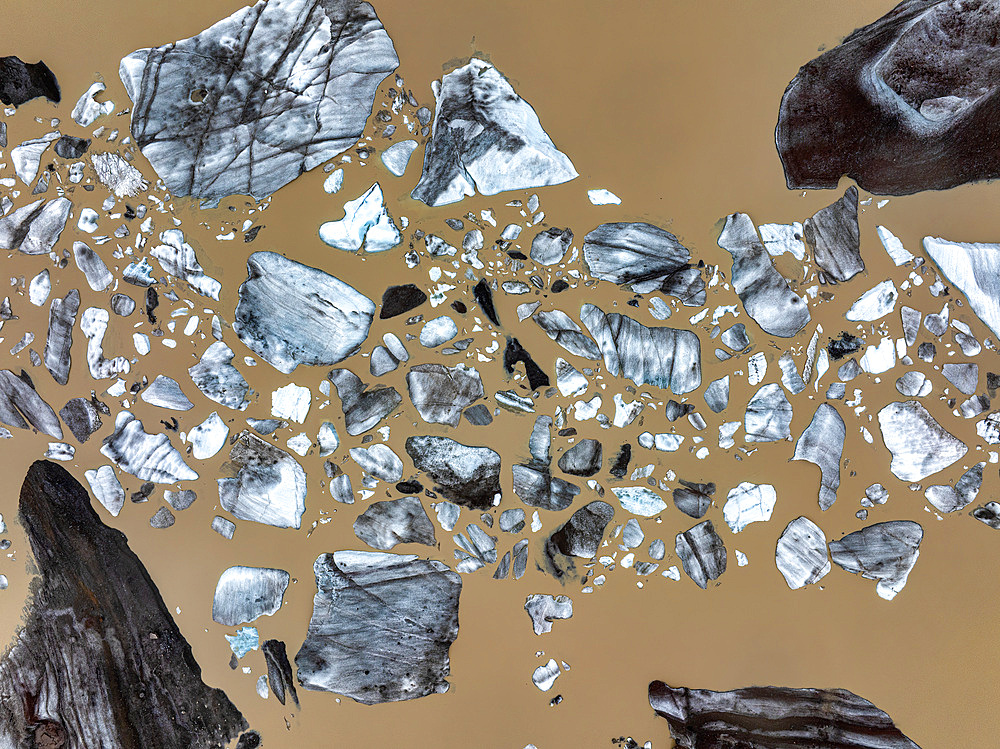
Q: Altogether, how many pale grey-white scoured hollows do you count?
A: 1